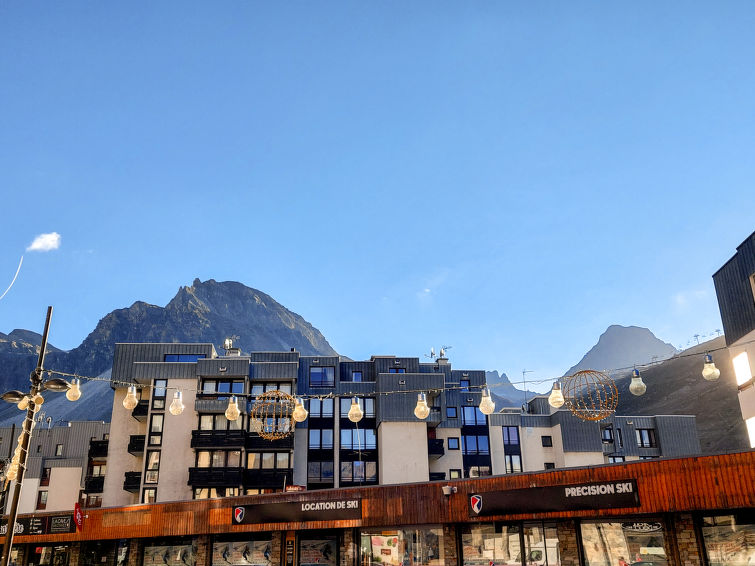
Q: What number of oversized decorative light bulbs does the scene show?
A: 11